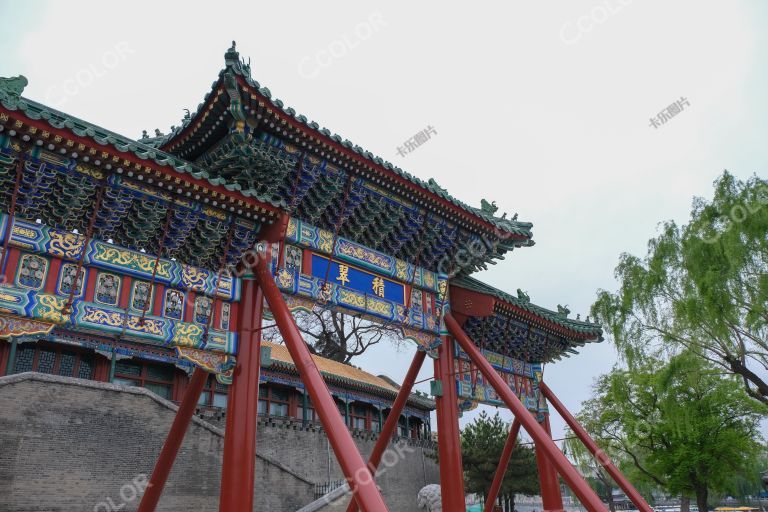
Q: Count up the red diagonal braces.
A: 6